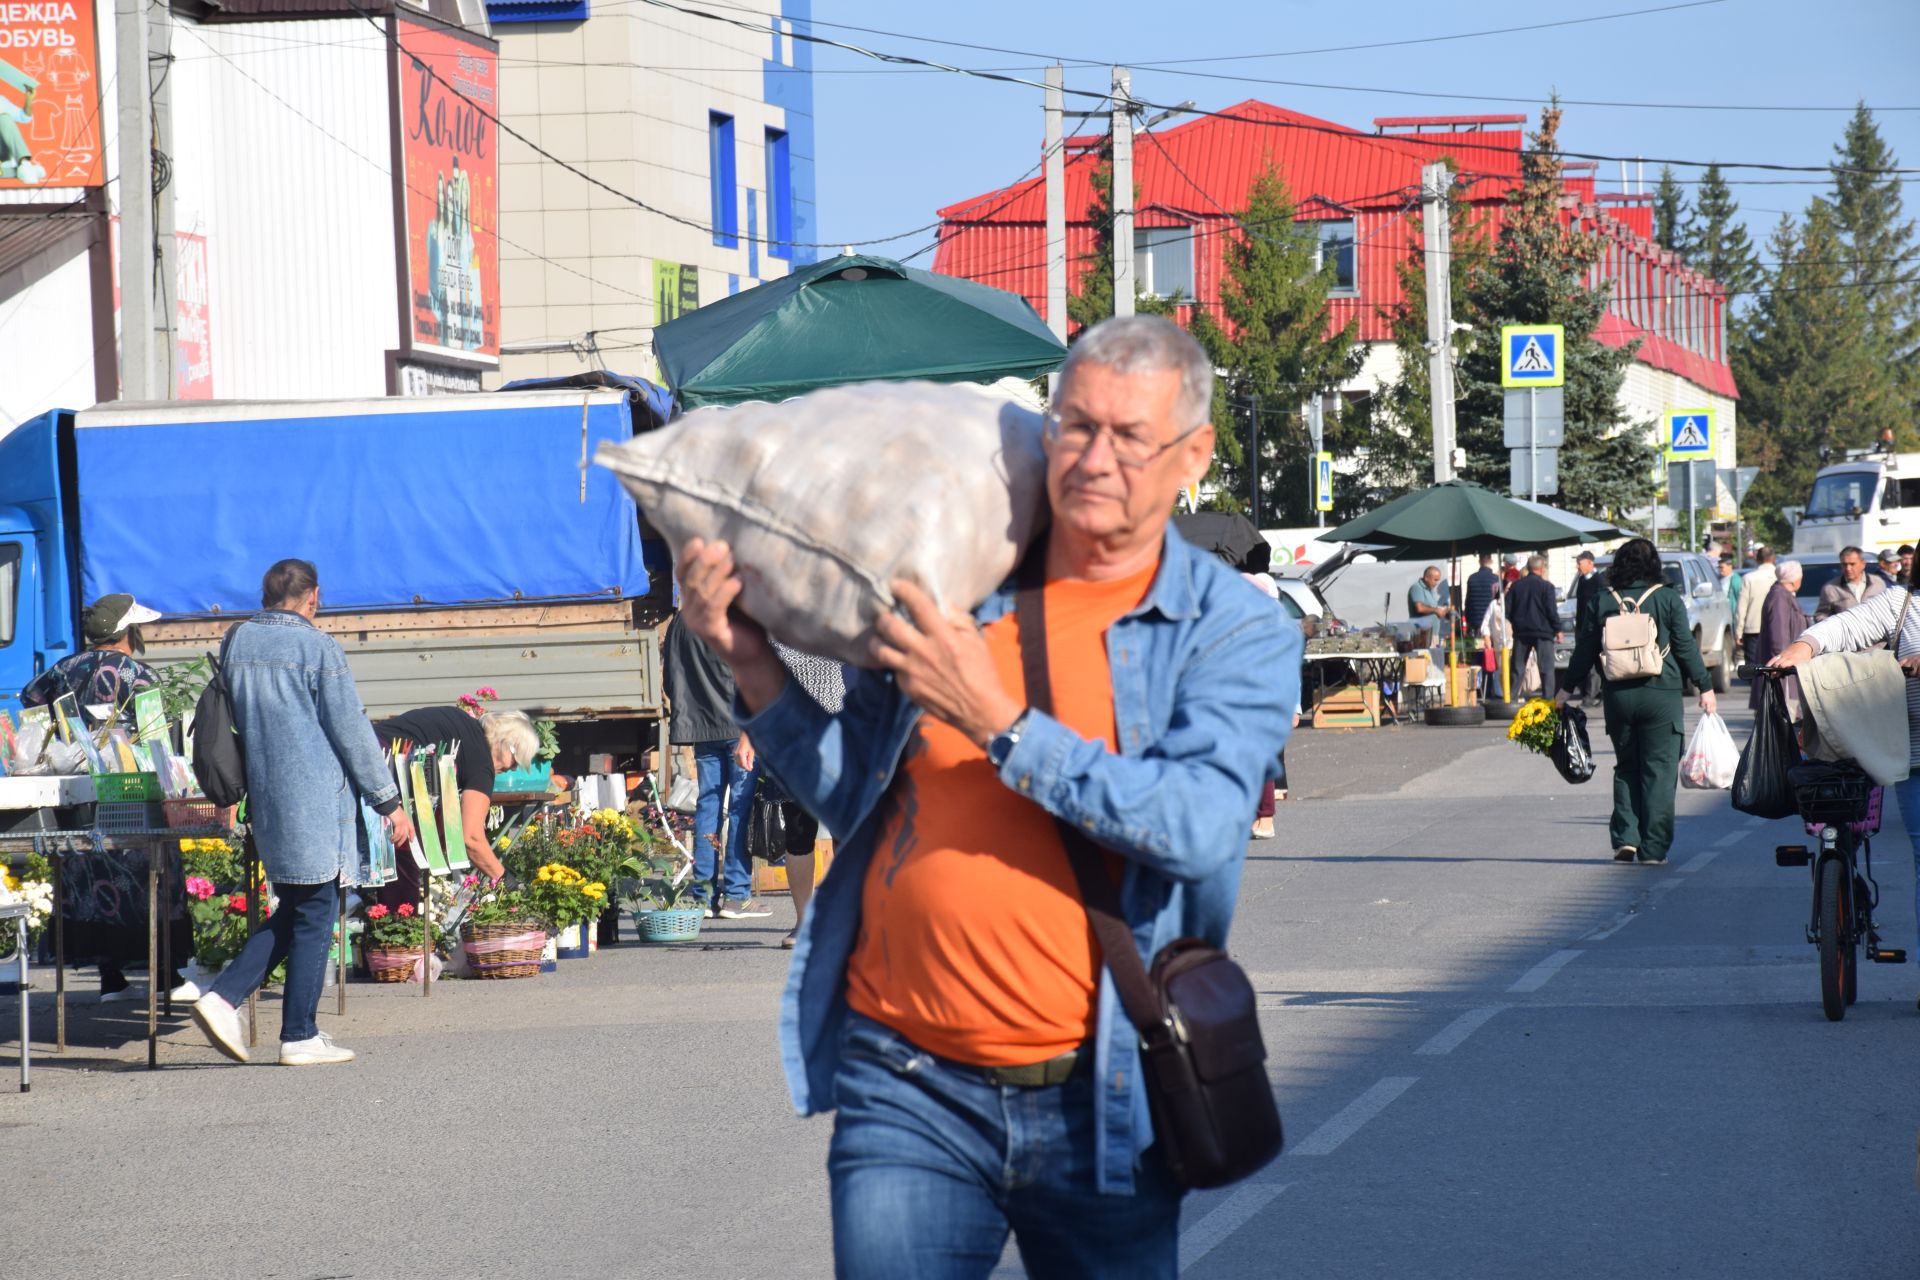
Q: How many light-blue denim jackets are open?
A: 1